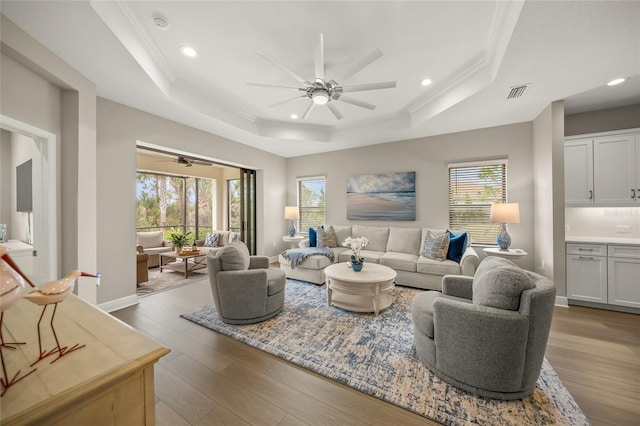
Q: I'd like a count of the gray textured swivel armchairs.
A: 2